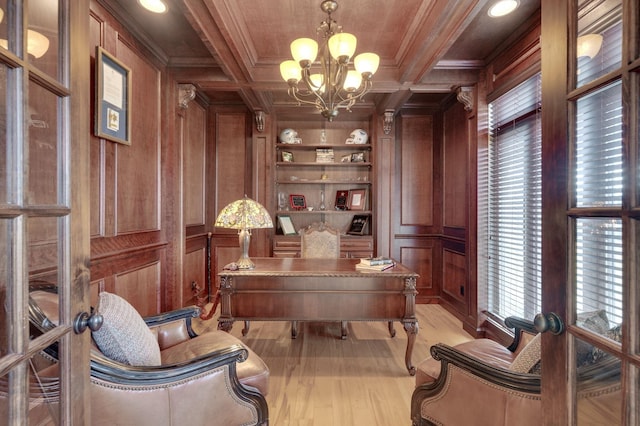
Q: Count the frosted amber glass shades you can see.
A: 6